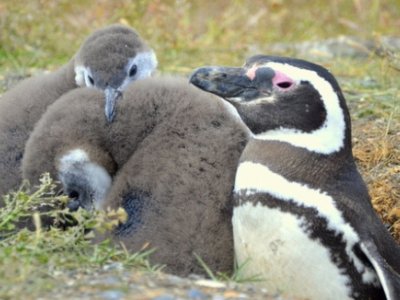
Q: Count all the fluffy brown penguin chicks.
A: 2